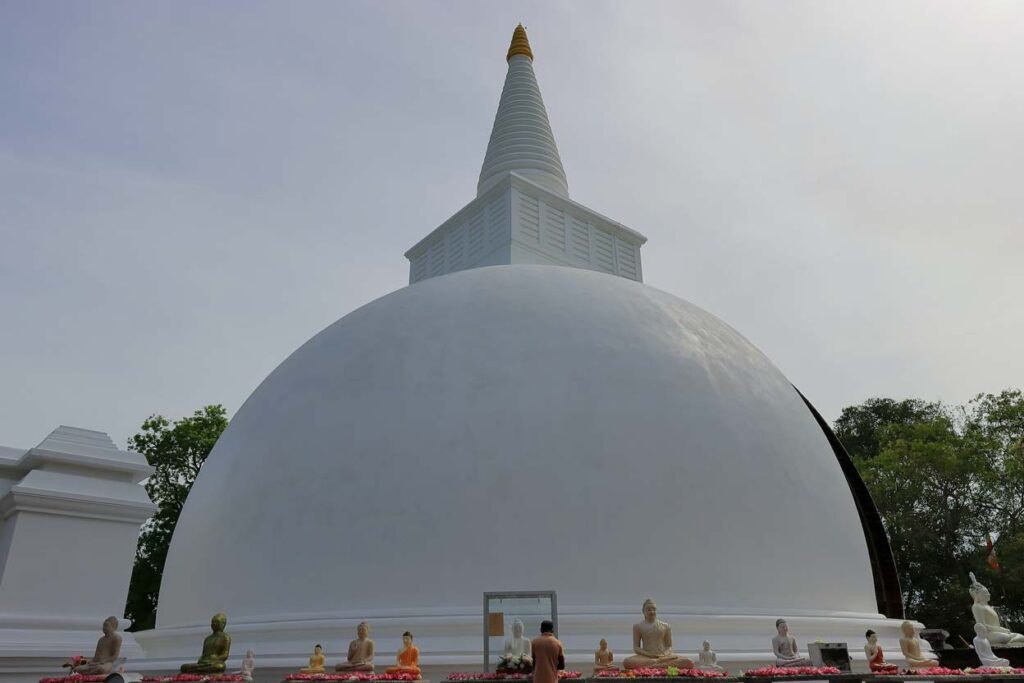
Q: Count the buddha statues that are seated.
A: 15